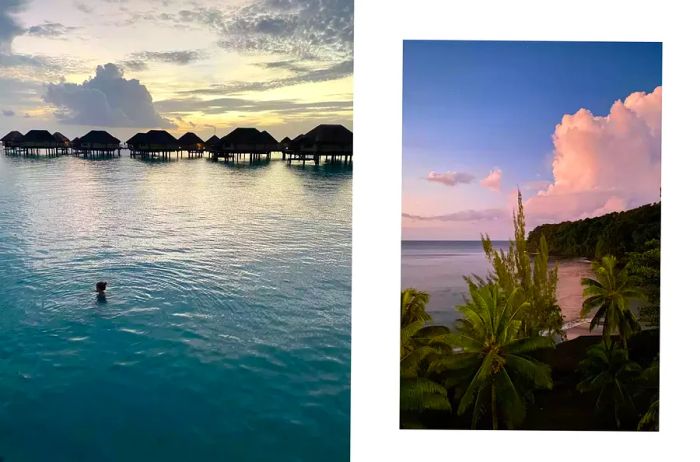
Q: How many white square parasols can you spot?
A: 0